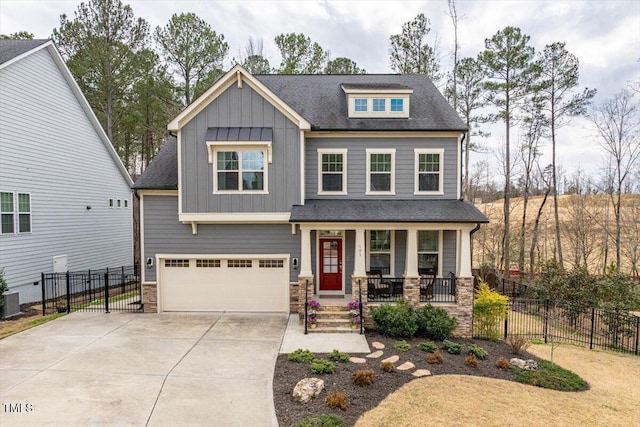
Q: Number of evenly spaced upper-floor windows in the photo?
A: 3